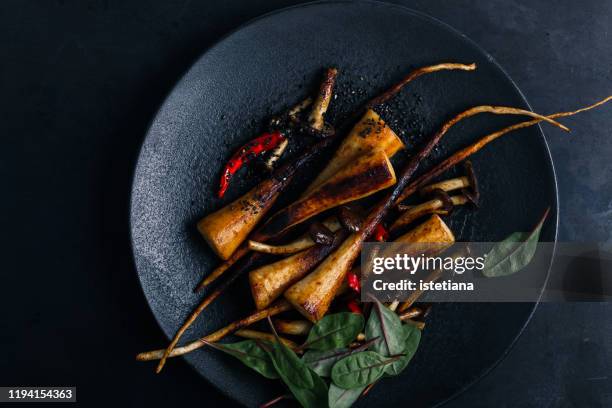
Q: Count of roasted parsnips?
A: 6